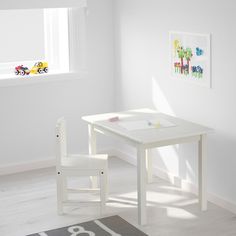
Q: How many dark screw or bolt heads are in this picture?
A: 3